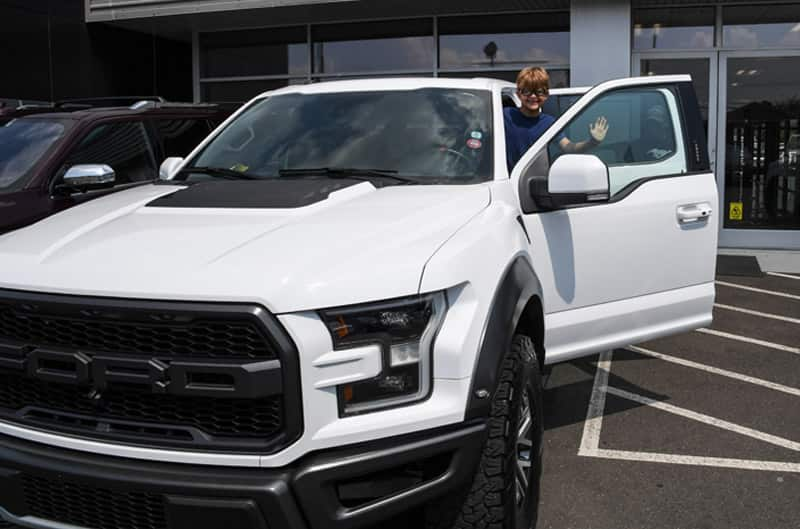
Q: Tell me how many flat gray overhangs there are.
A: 1